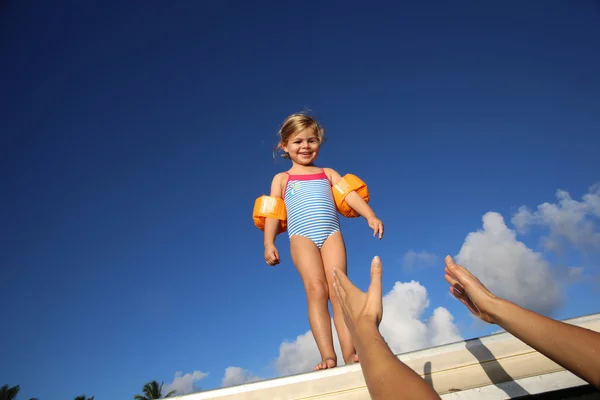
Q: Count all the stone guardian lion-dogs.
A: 0